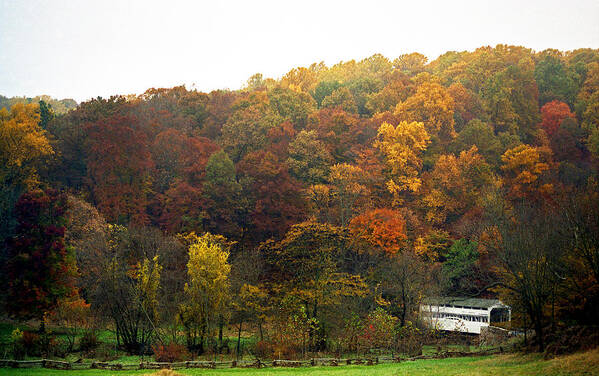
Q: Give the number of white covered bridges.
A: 1